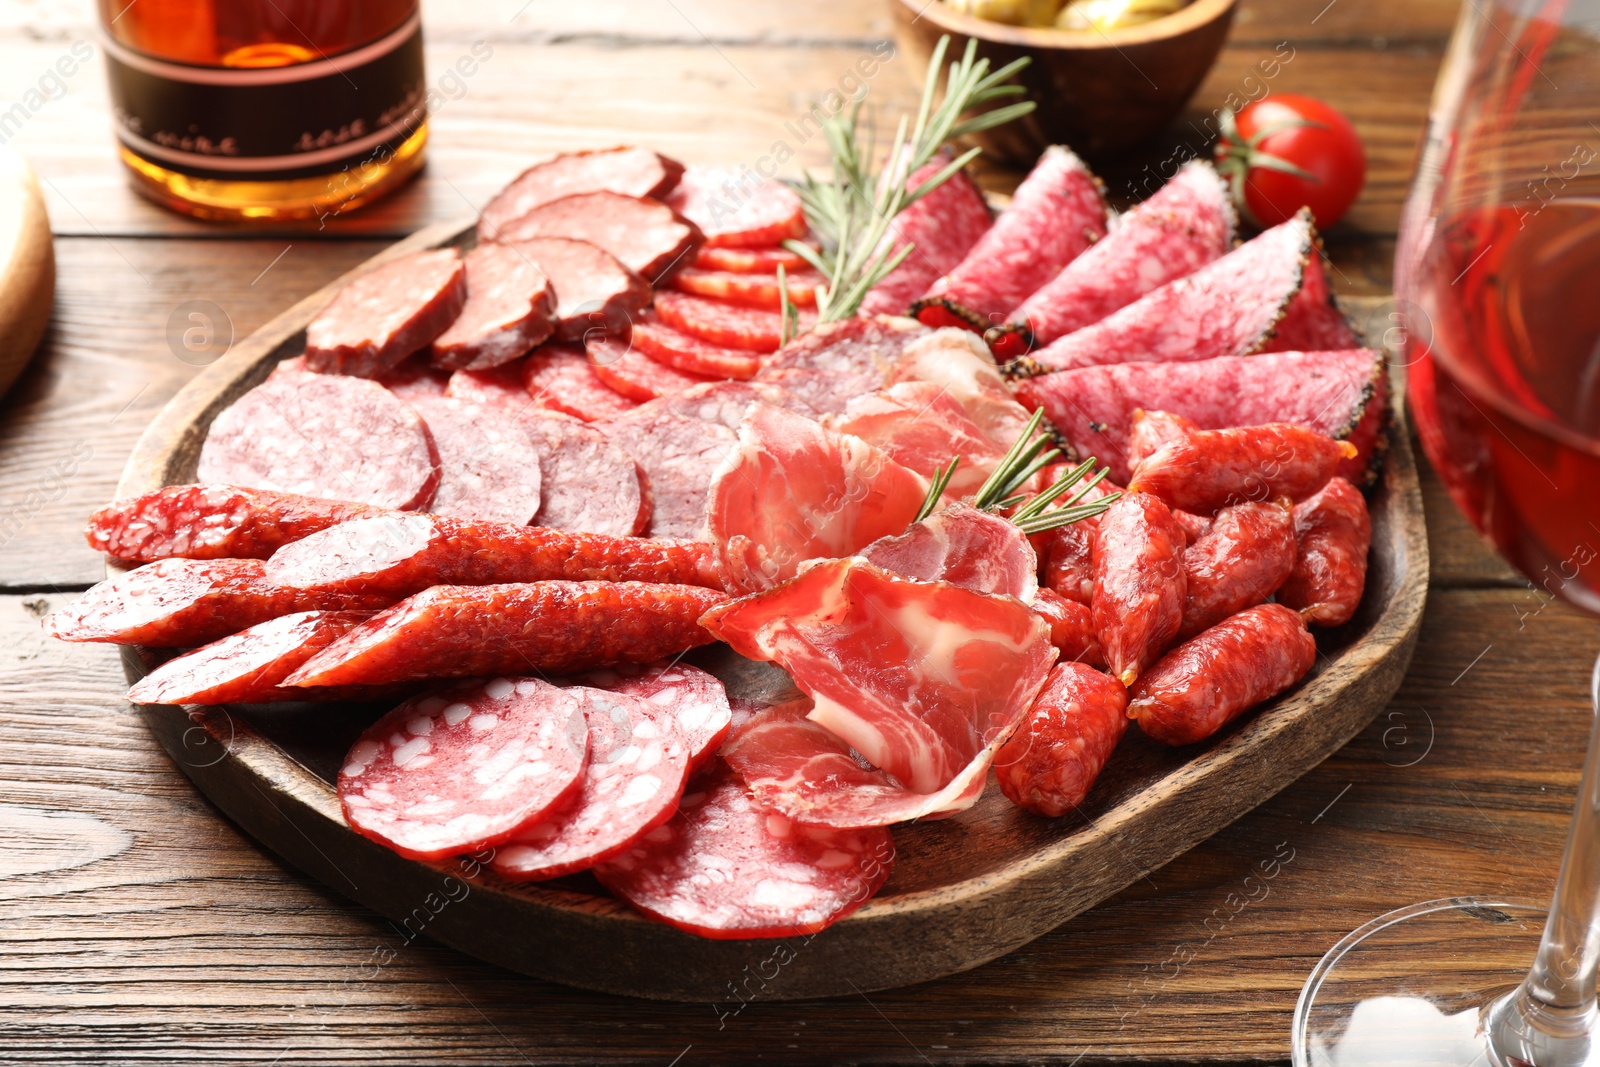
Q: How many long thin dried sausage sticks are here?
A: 5